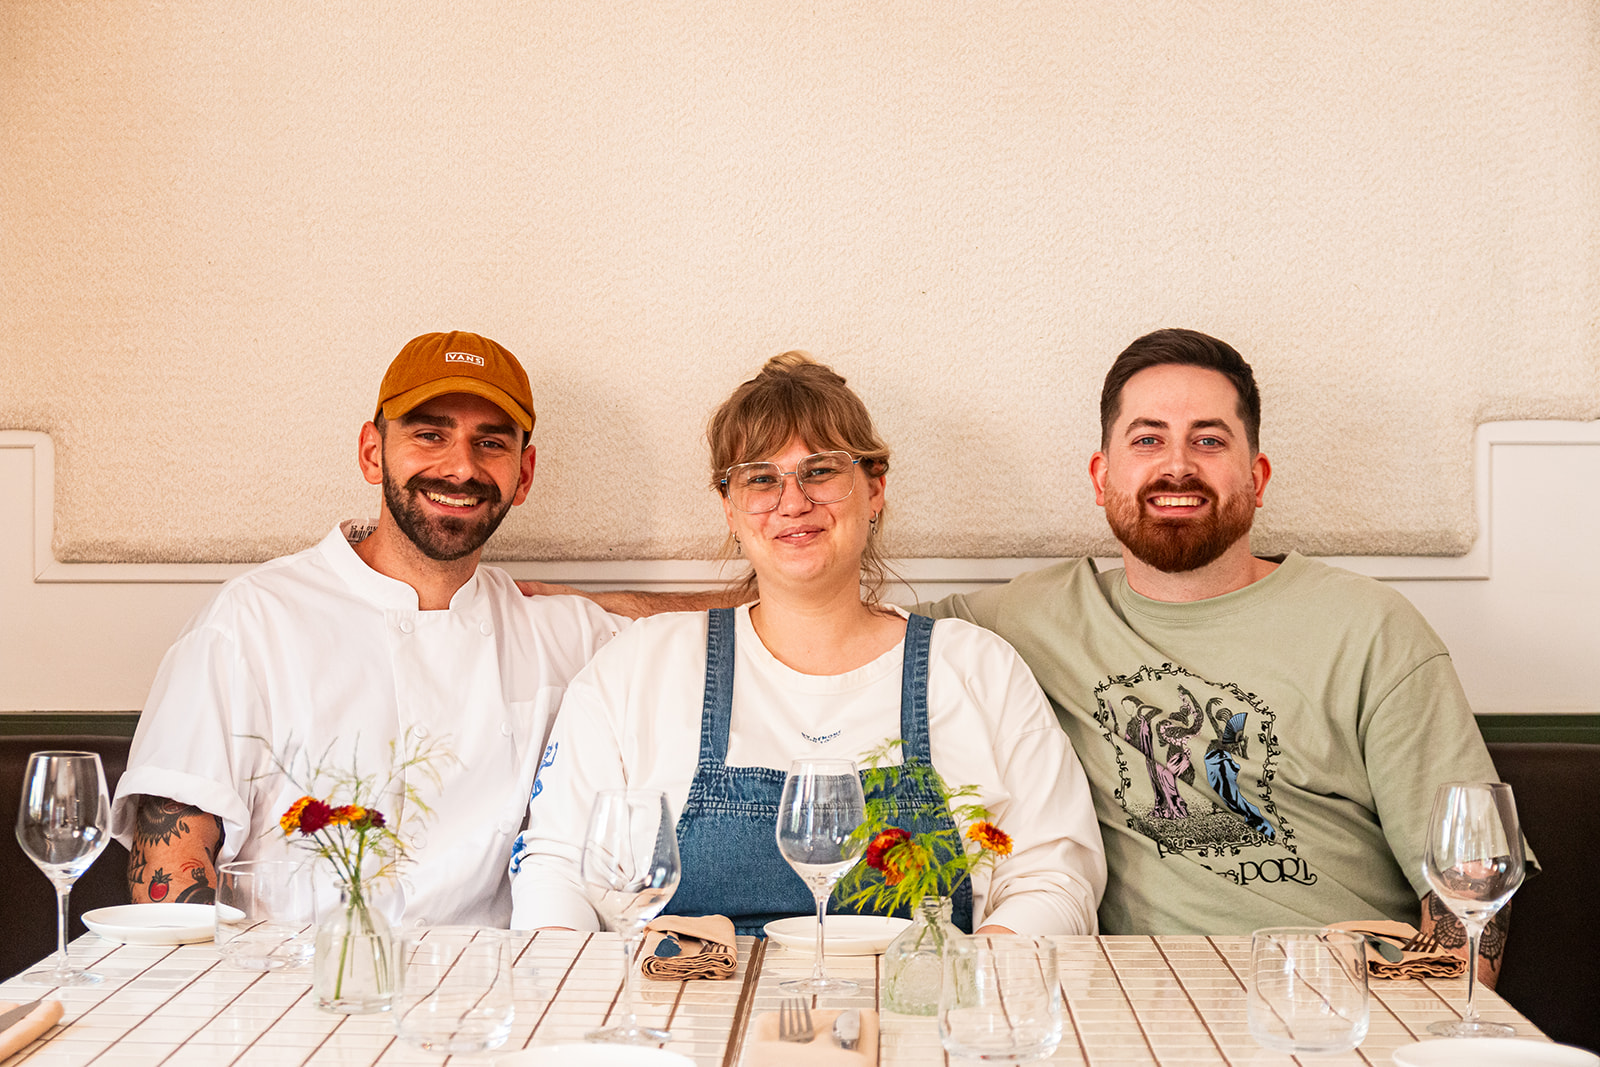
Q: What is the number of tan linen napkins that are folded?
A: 4